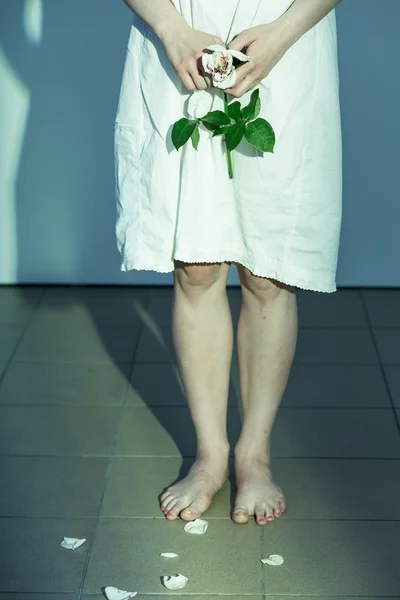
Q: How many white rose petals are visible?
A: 6